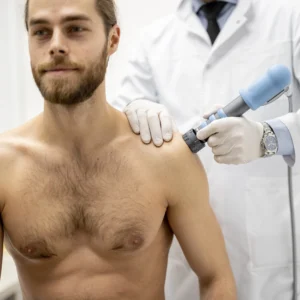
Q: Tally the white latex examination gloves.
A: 2